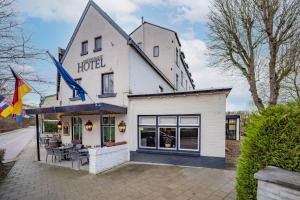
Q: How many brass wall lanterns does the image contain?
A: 3